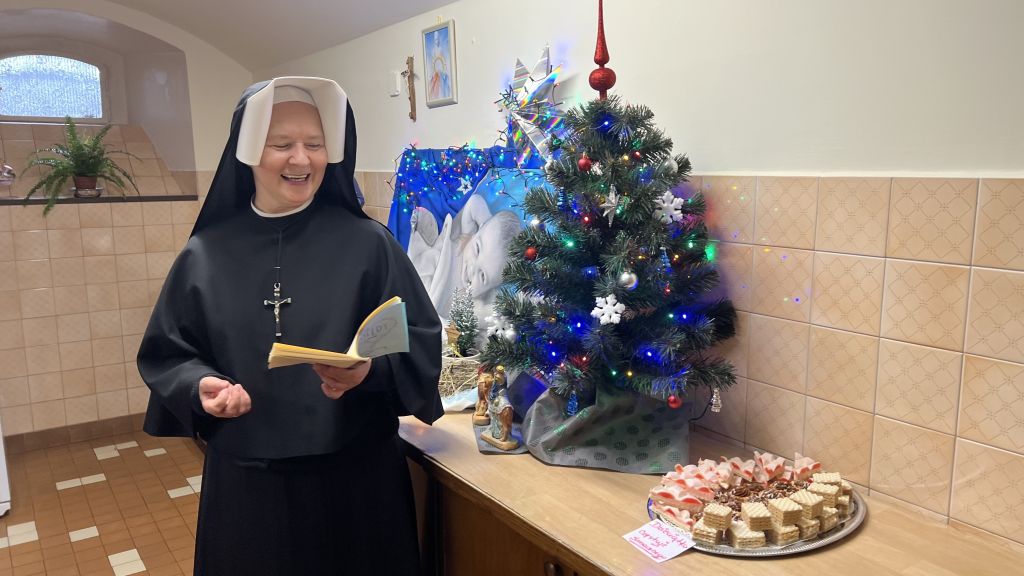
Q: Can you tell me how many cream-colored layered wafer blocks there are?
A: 13